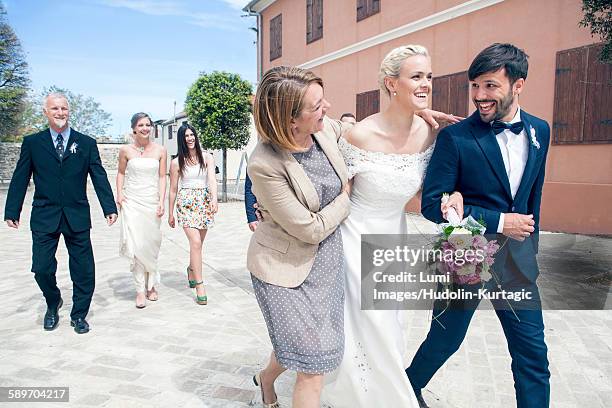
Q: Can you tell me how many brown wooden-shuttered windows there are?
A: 6